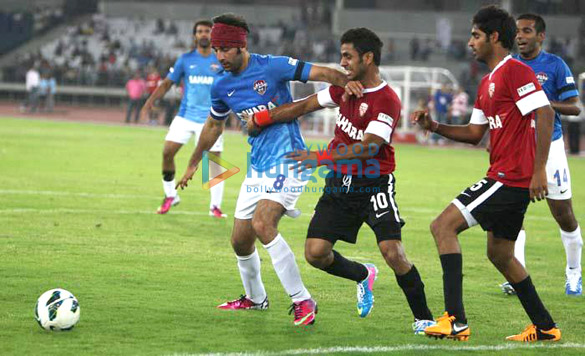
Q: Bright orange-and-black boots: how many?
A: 2